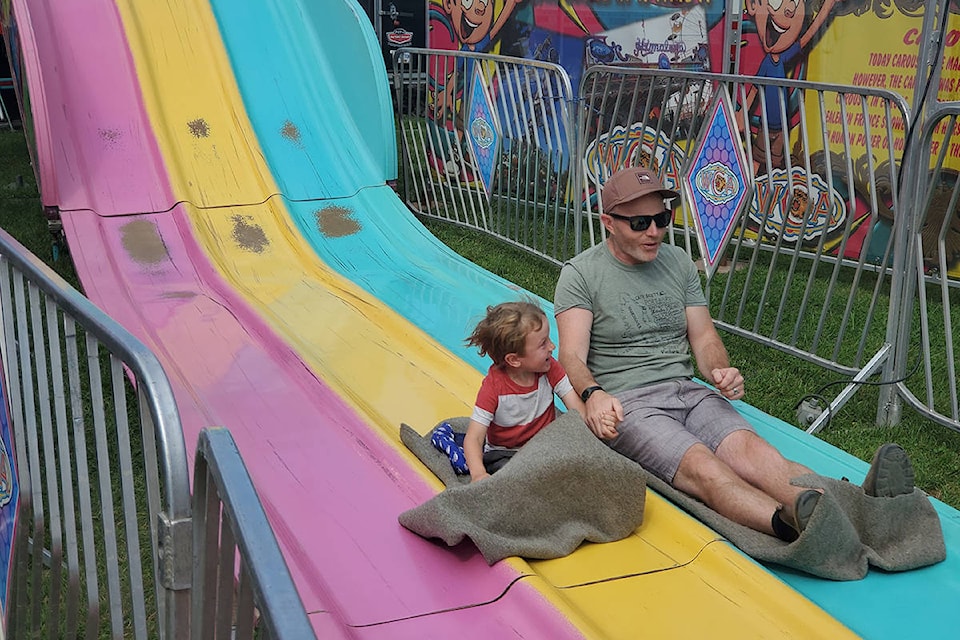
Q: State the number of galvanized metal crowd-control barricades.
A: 5